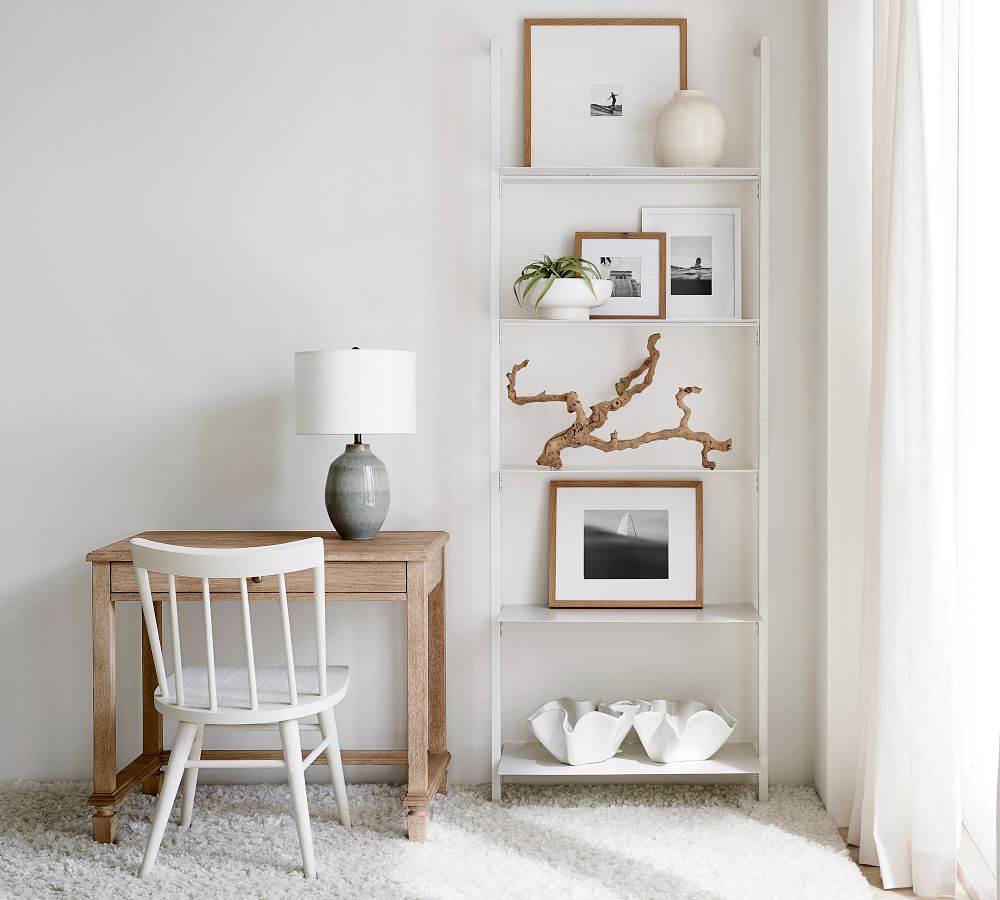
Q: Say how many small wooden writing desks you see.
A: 1